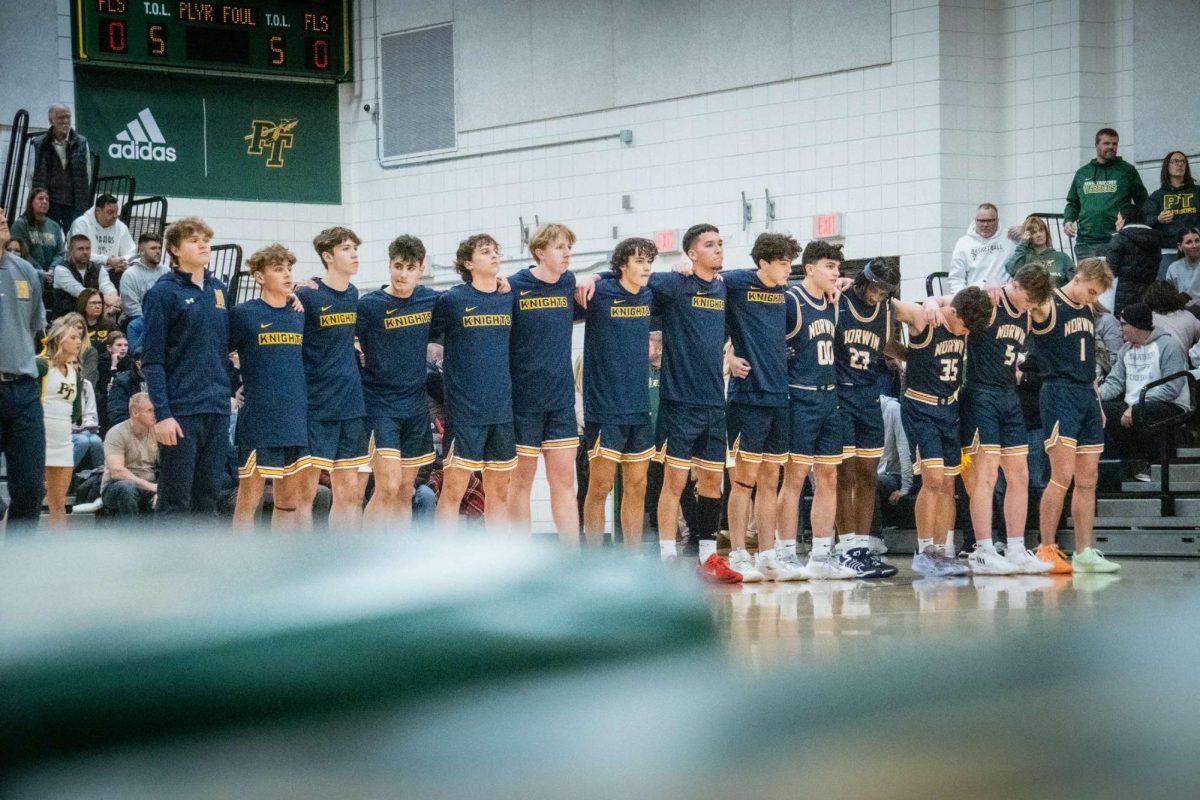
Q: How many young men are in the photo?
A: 14